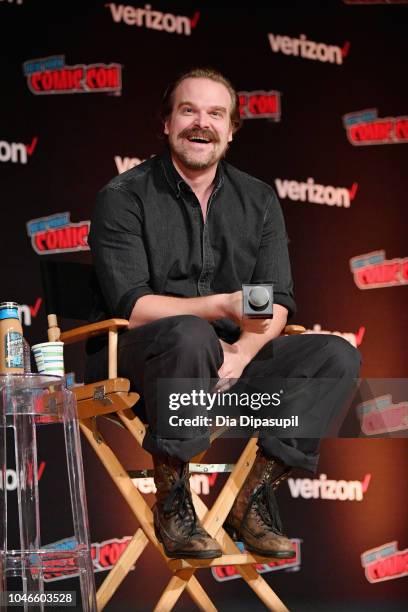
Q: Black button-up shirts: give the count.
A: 1